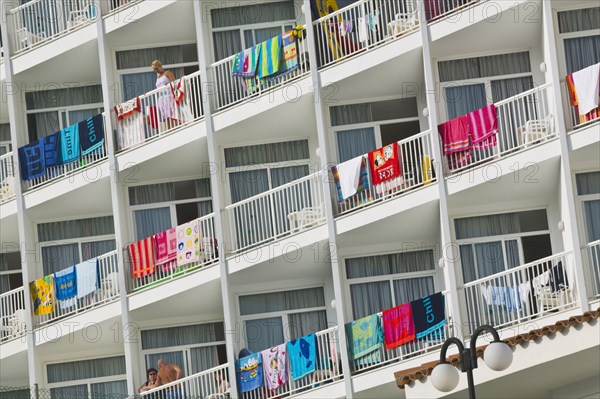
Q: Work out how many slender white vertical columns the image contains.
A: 6